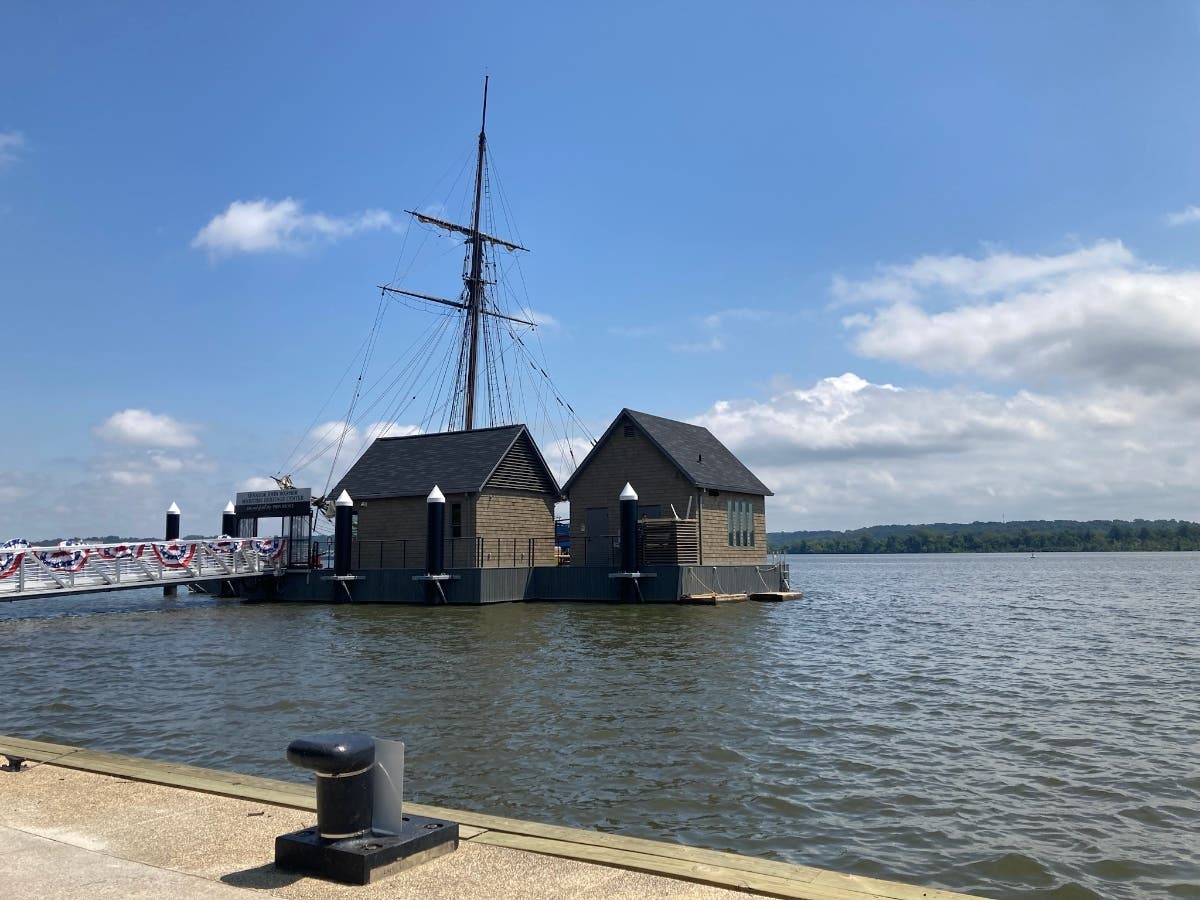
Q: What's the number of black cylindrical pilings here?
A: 5